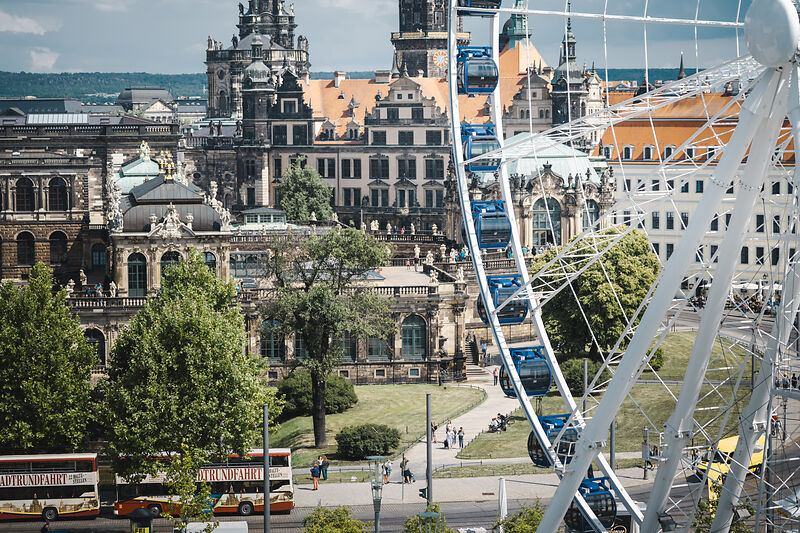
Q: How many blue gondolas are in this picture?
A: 8